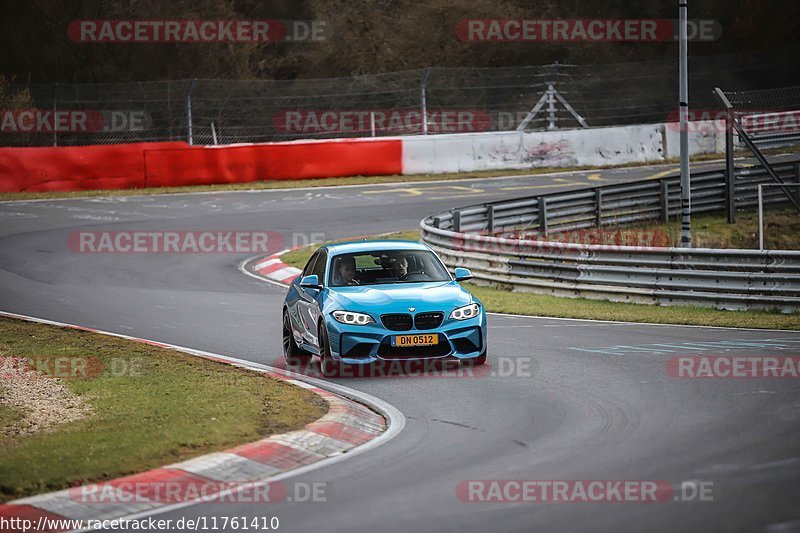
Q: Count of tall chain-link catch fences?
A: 2